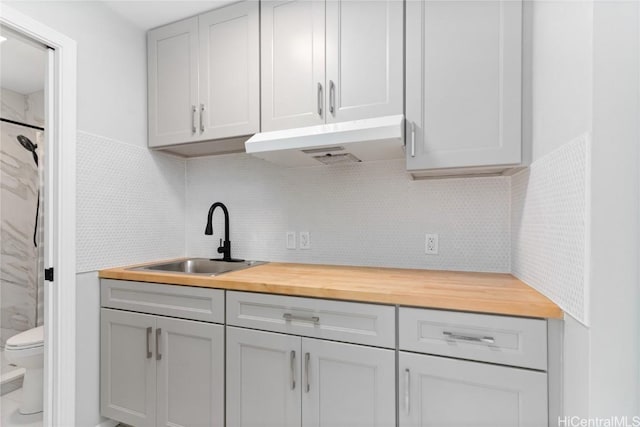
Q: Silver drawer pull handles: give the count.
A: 2